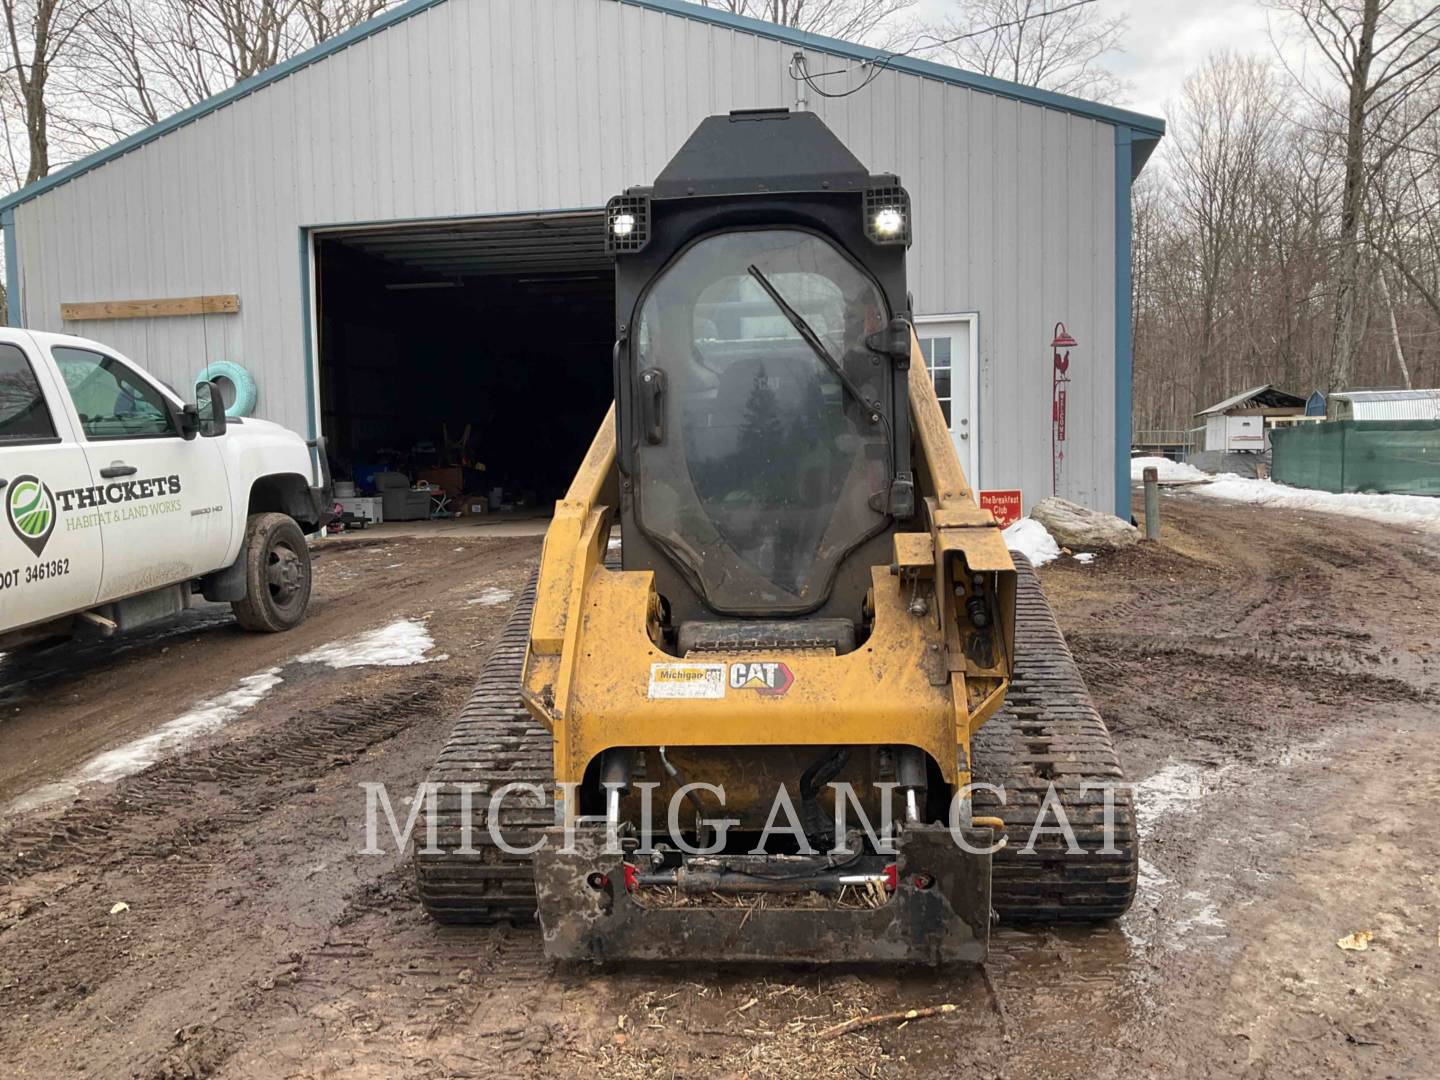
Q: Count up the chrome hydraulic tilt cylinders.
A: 2